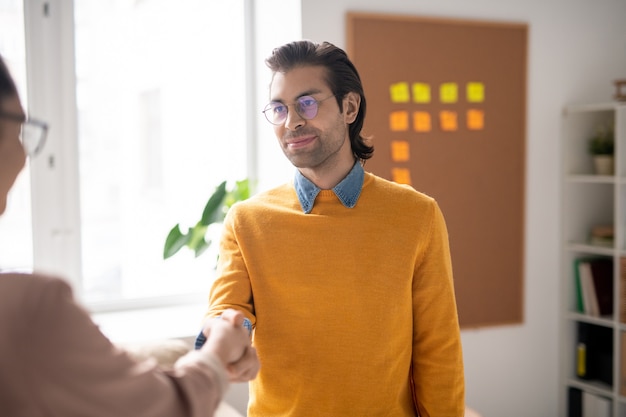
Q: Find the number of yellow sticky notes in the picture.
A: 4